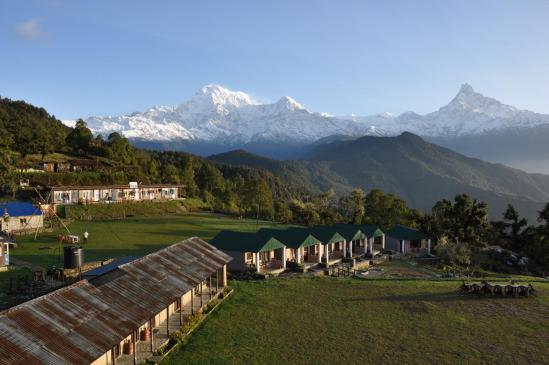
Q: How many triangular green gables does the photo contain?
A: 5